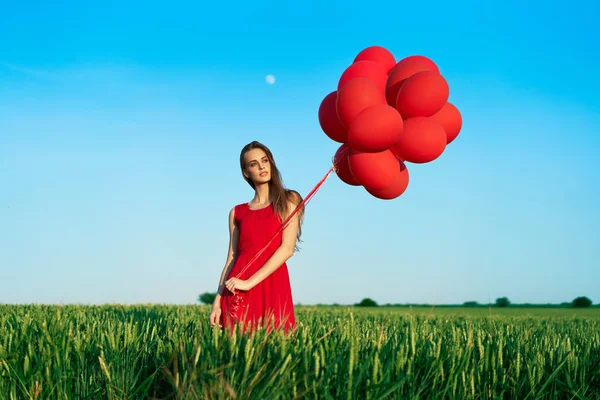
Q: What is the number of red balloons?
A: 13